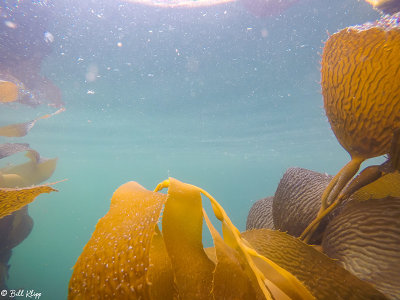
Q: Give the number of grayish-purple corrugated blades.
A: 3